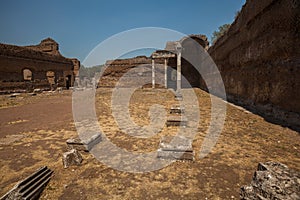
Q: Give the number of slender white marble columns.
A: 3